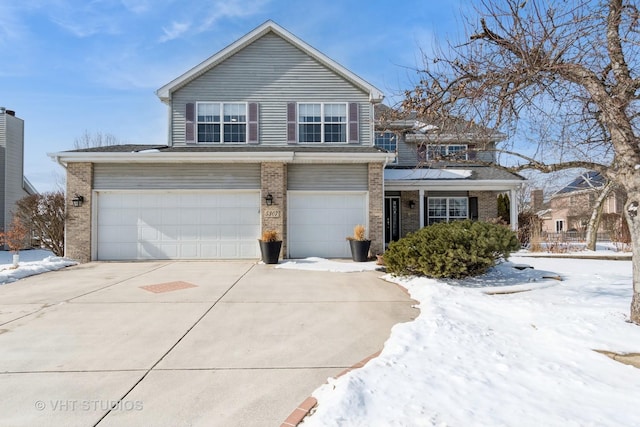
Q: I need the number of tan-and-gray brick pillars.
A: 3